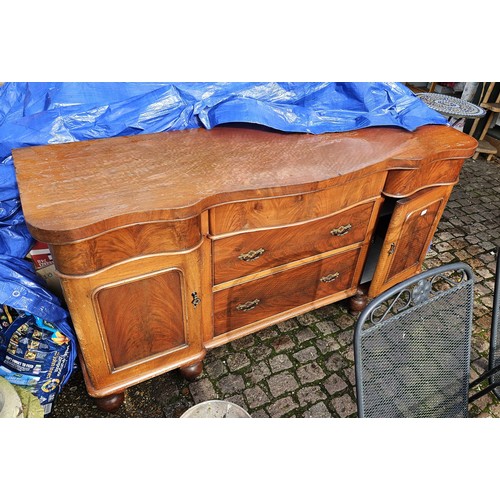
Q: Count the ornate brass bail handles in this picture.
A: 4